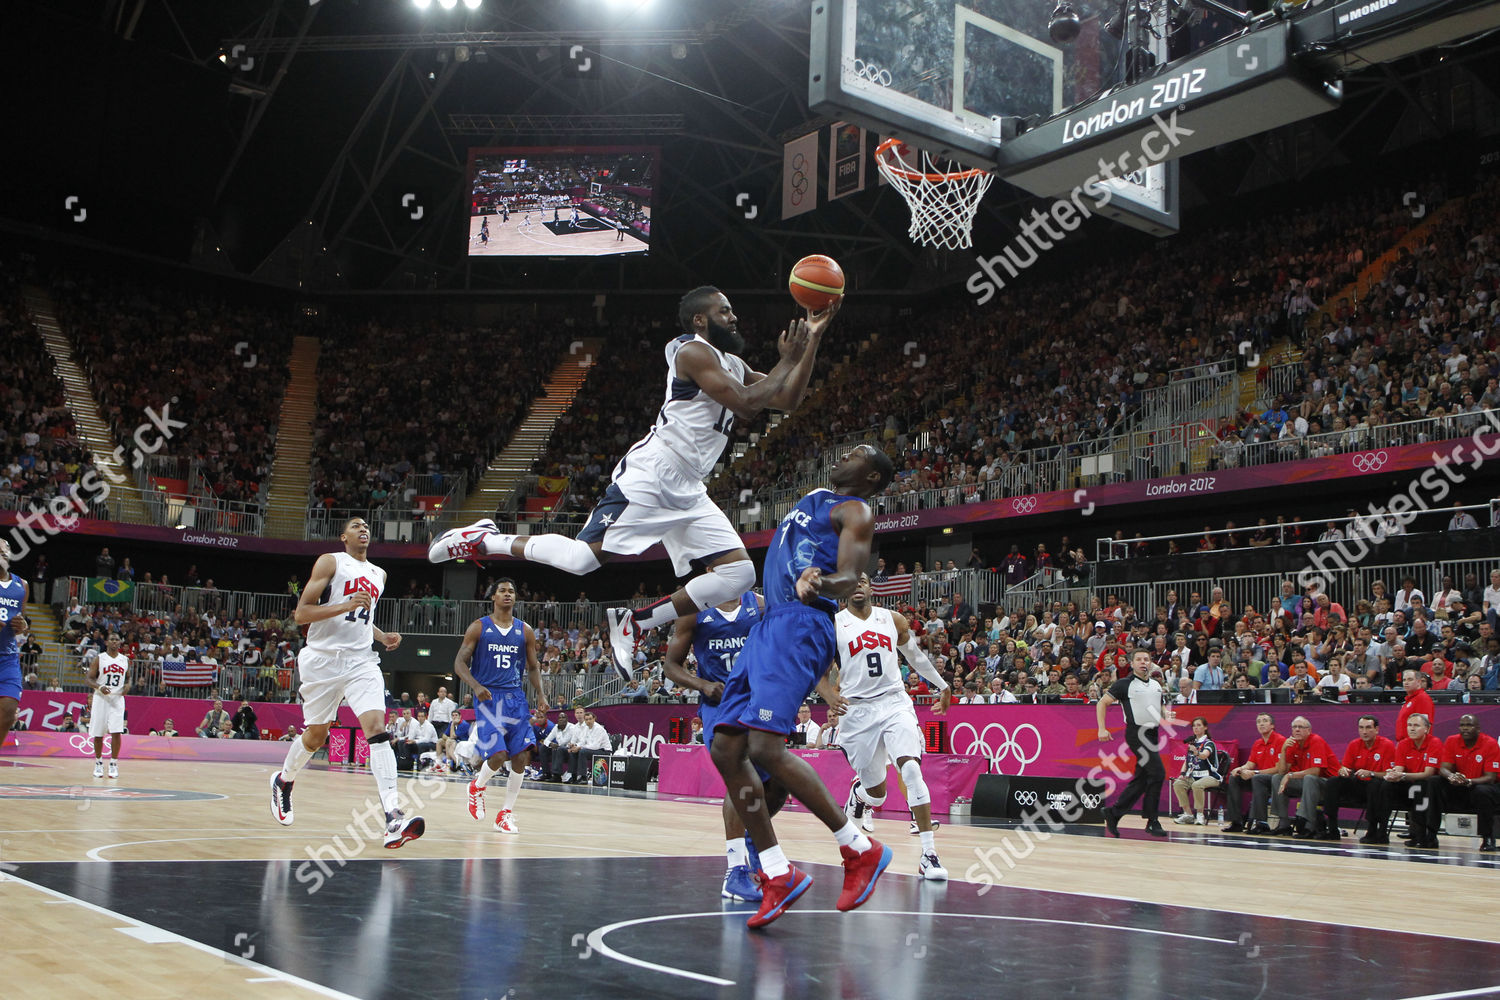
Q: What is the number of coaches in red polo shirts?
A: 6